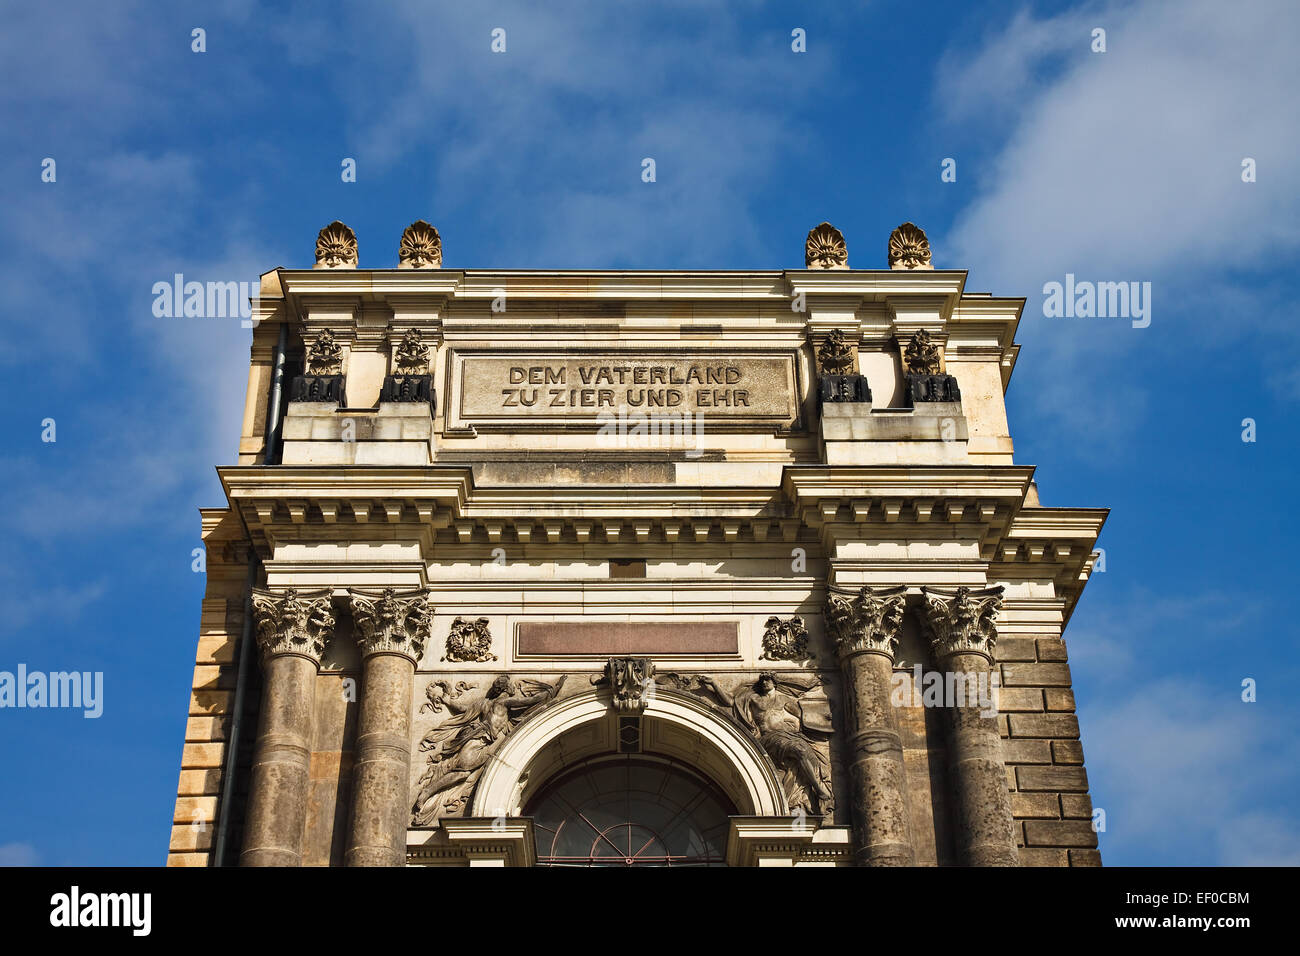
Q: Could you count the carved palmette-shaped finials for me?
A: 4